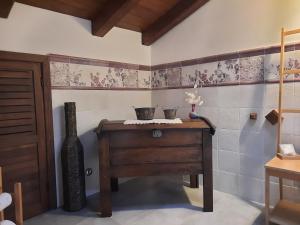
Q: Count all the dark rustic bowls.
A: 2